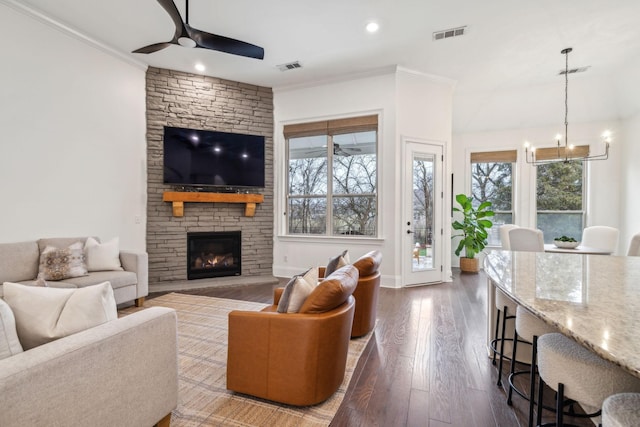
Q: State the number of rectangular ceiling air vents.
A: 3